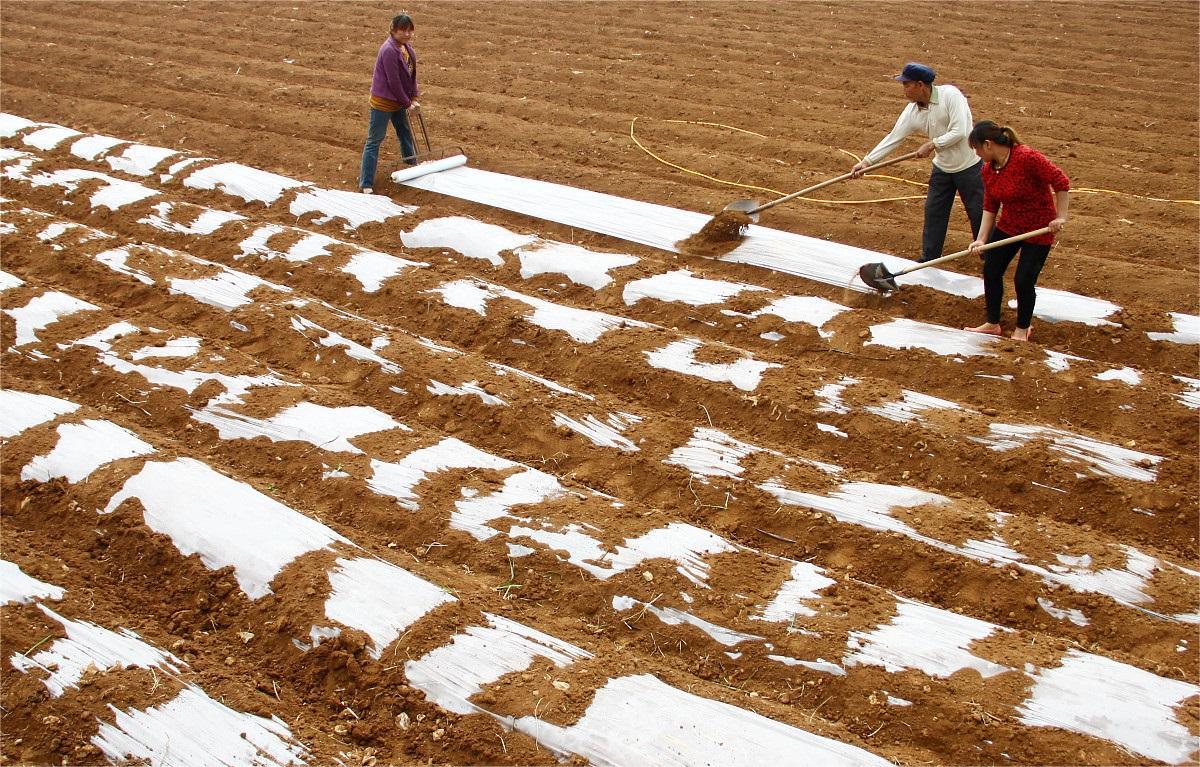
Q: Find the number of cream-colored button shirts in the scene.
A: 1